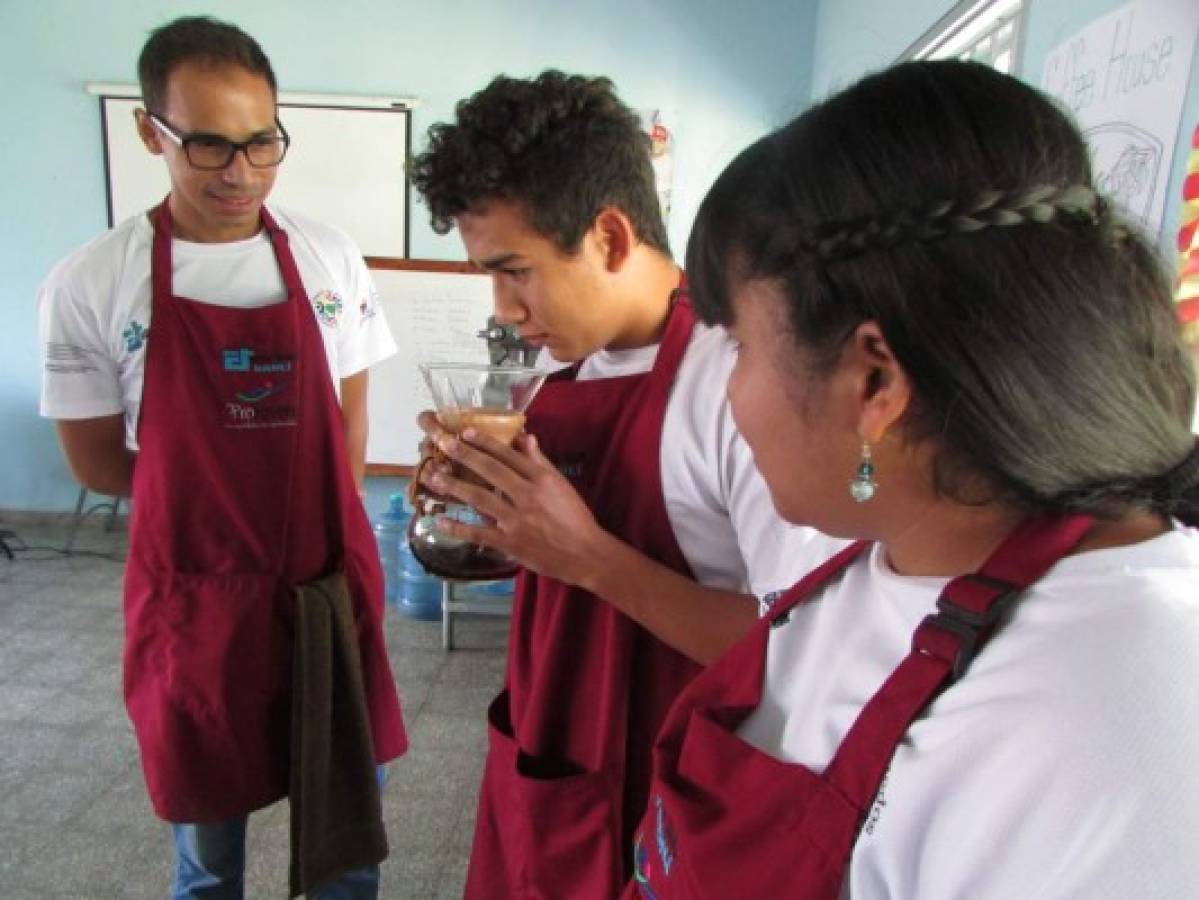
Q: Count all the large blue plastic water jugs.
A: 2